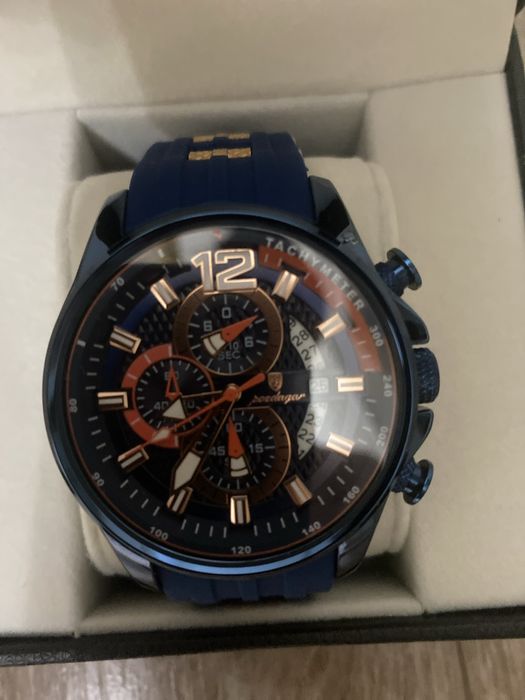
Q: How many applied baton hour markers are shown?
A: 11